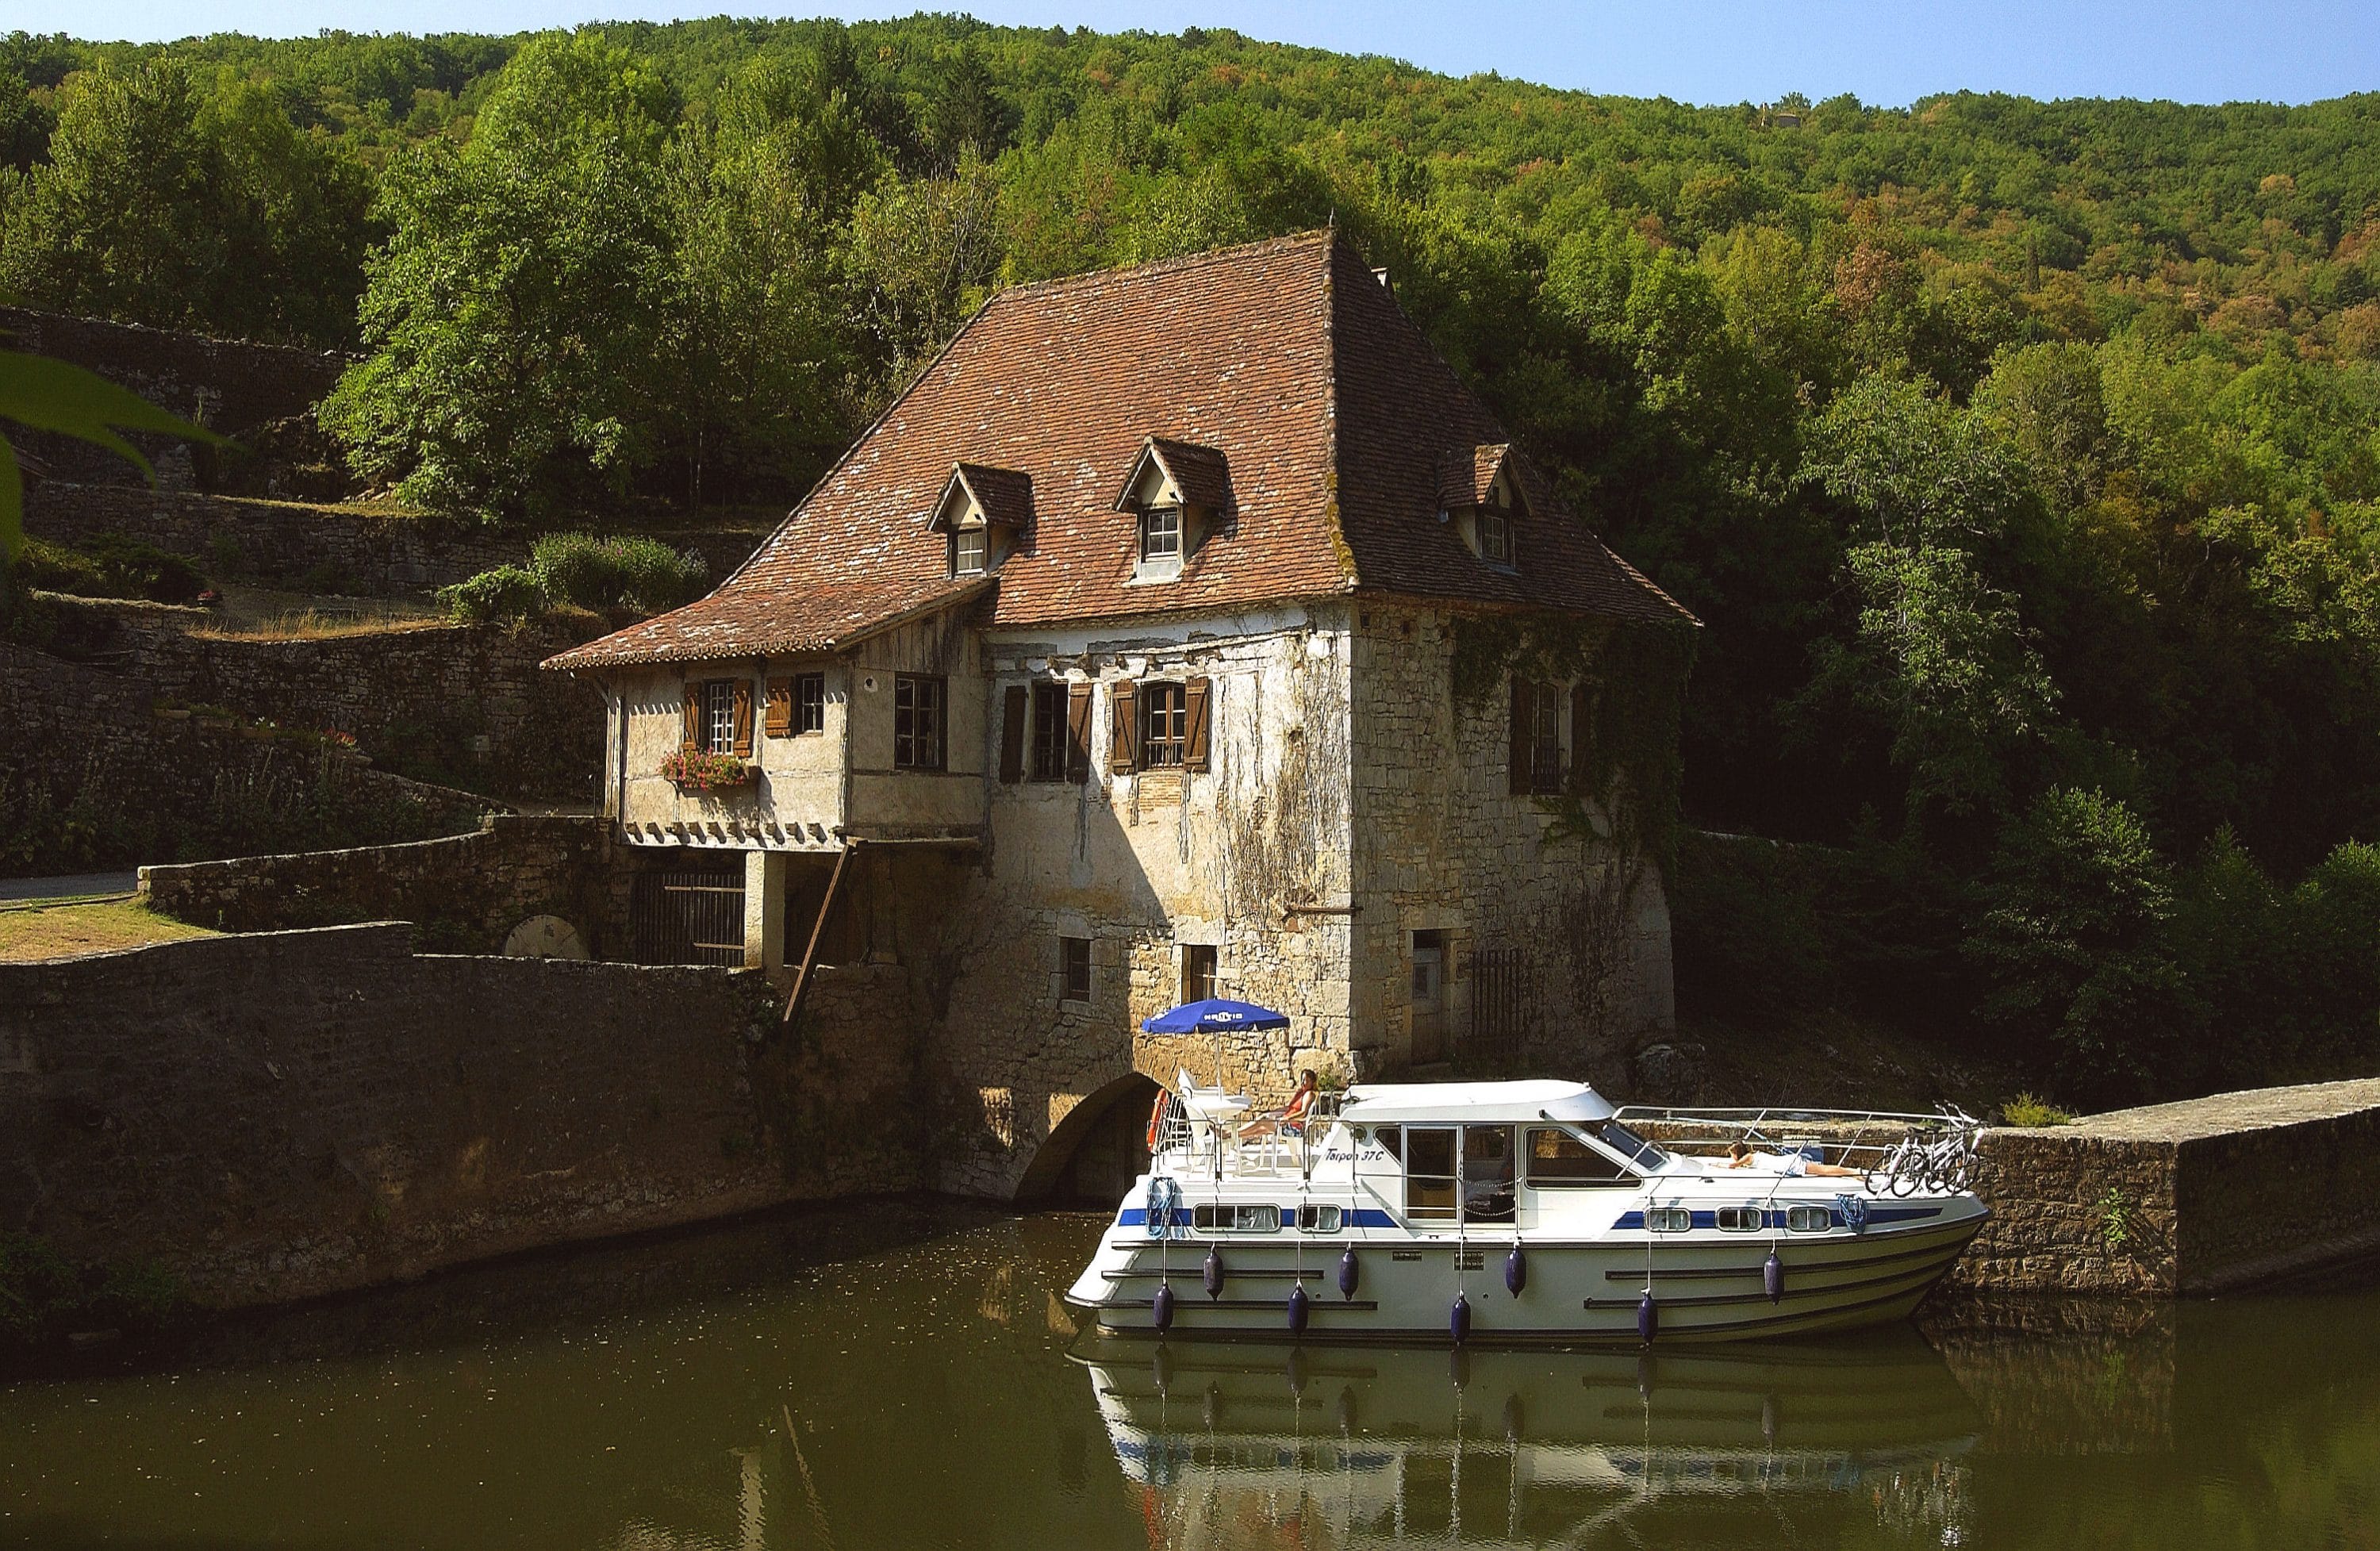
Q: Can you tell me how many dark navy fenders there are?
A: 8